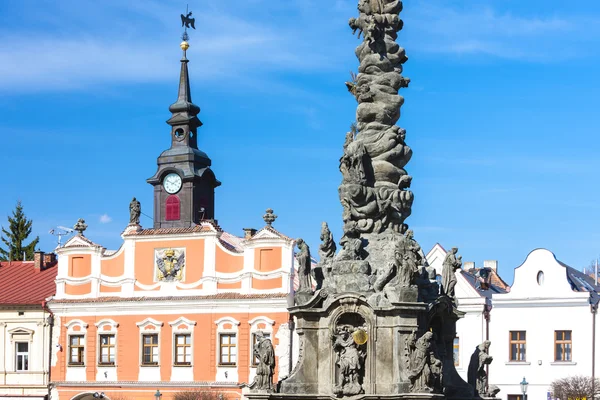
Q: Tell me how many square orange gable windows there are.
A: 2